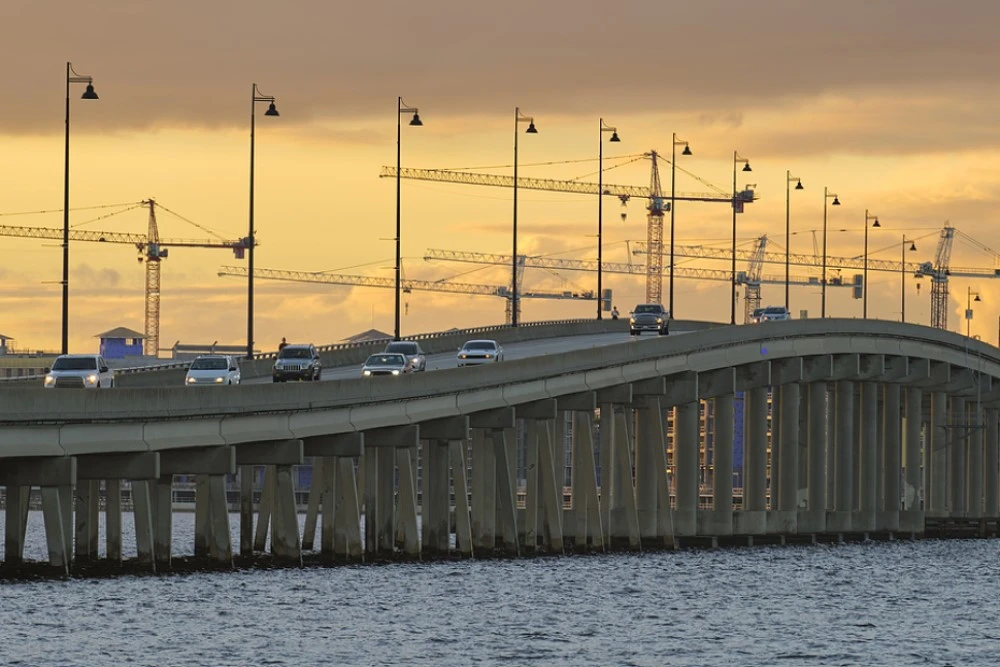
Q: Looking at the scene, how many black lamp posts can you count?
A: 12